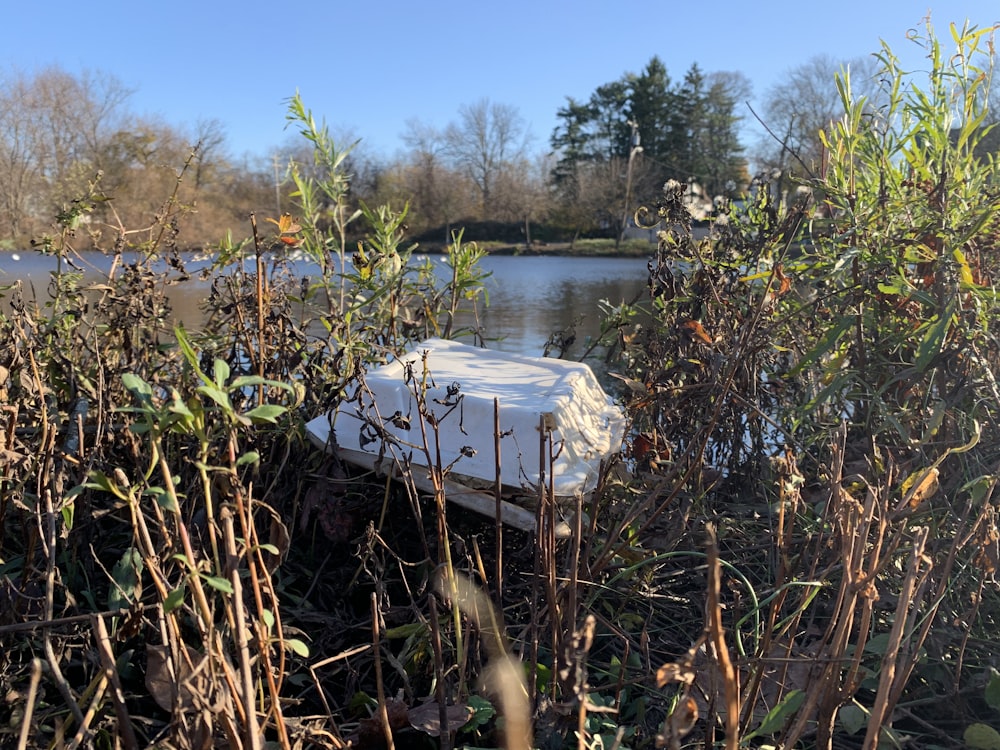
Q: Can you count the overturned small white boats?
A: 1